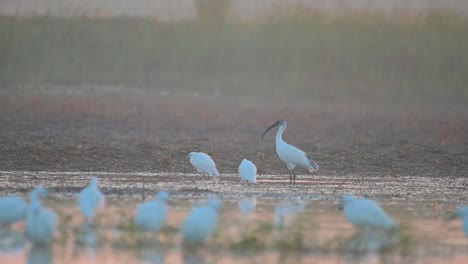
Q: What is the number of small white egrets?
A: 9